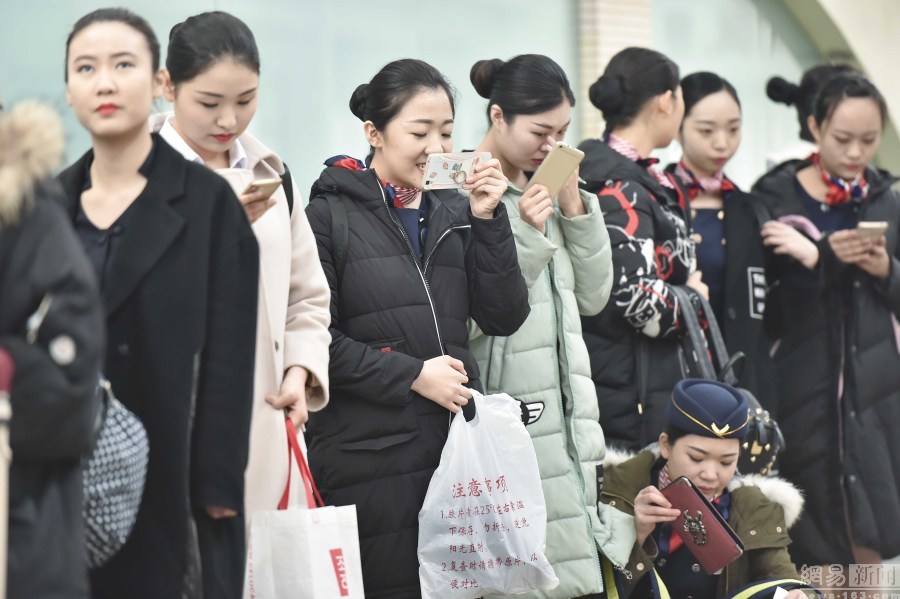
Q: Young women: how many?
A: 9